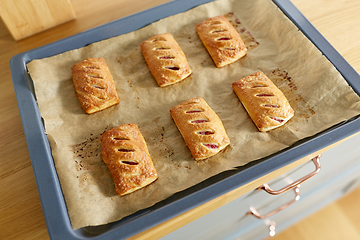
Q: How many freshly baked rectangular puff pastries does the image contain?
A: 6